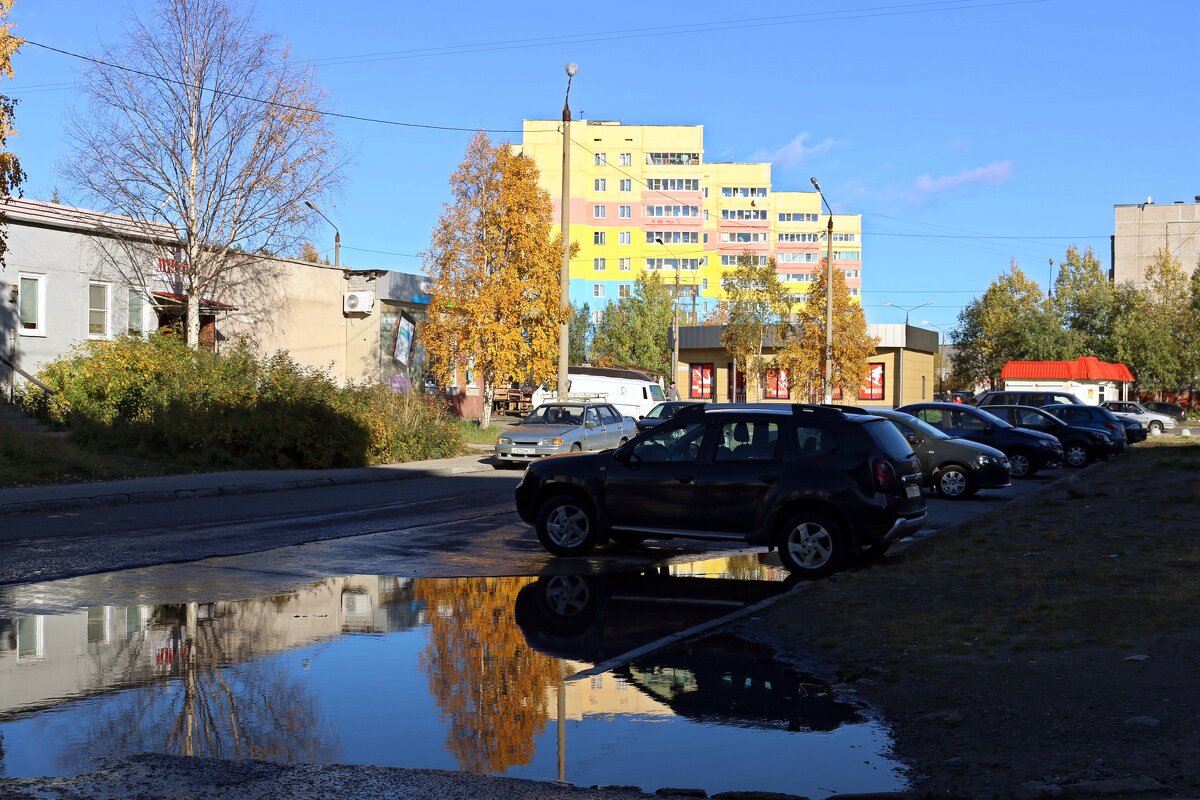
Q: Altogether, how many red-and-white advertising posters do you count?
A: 3